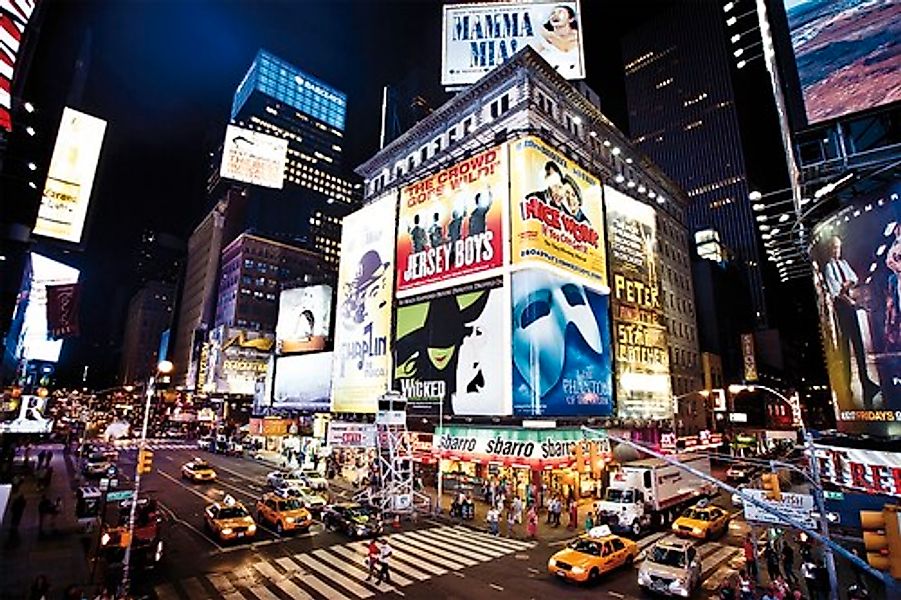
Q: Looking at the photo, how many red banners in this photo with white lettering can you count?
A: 1